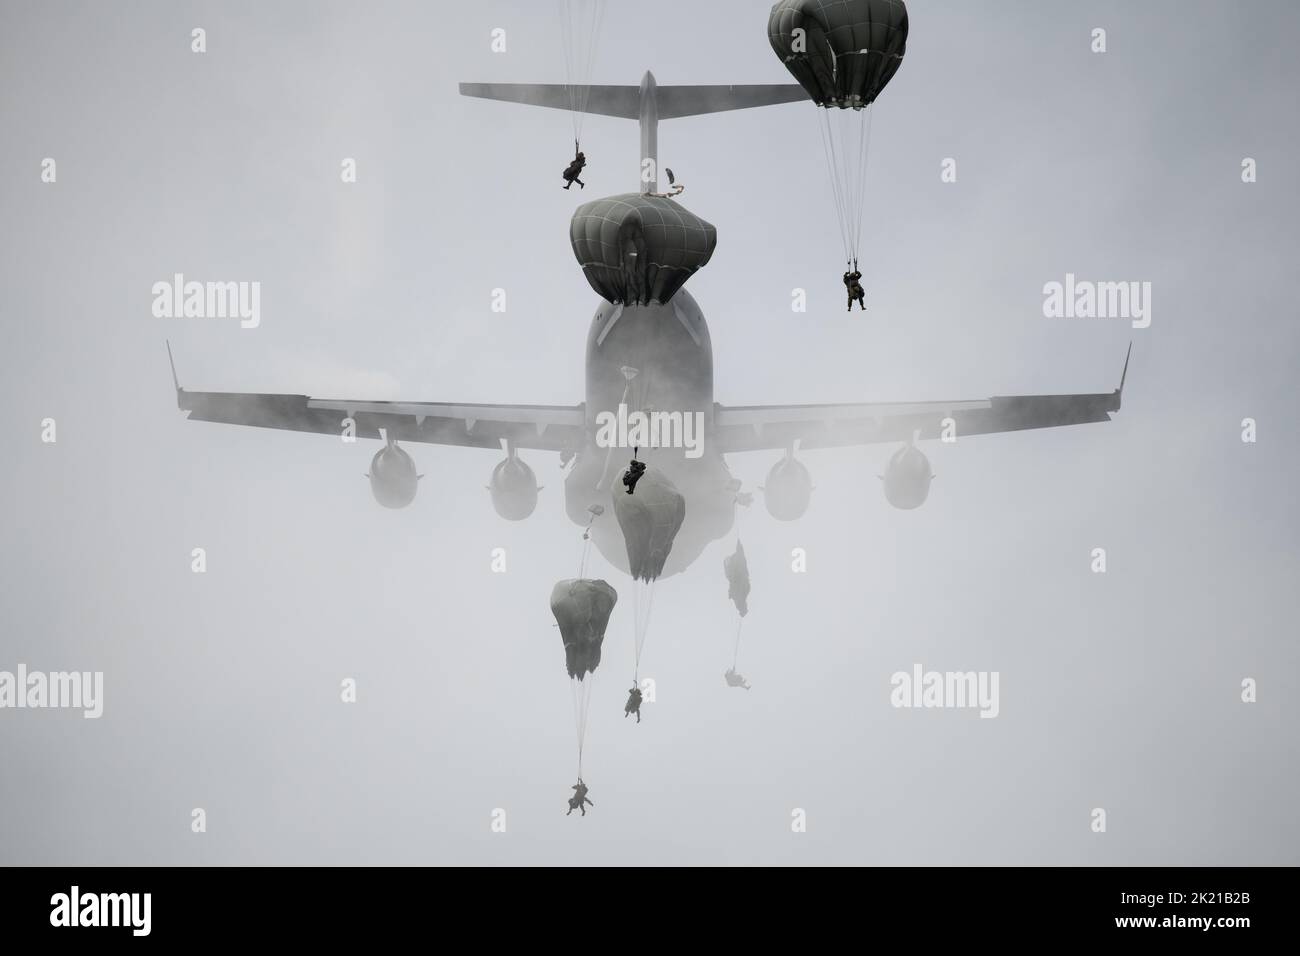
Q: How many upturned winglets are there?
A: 2